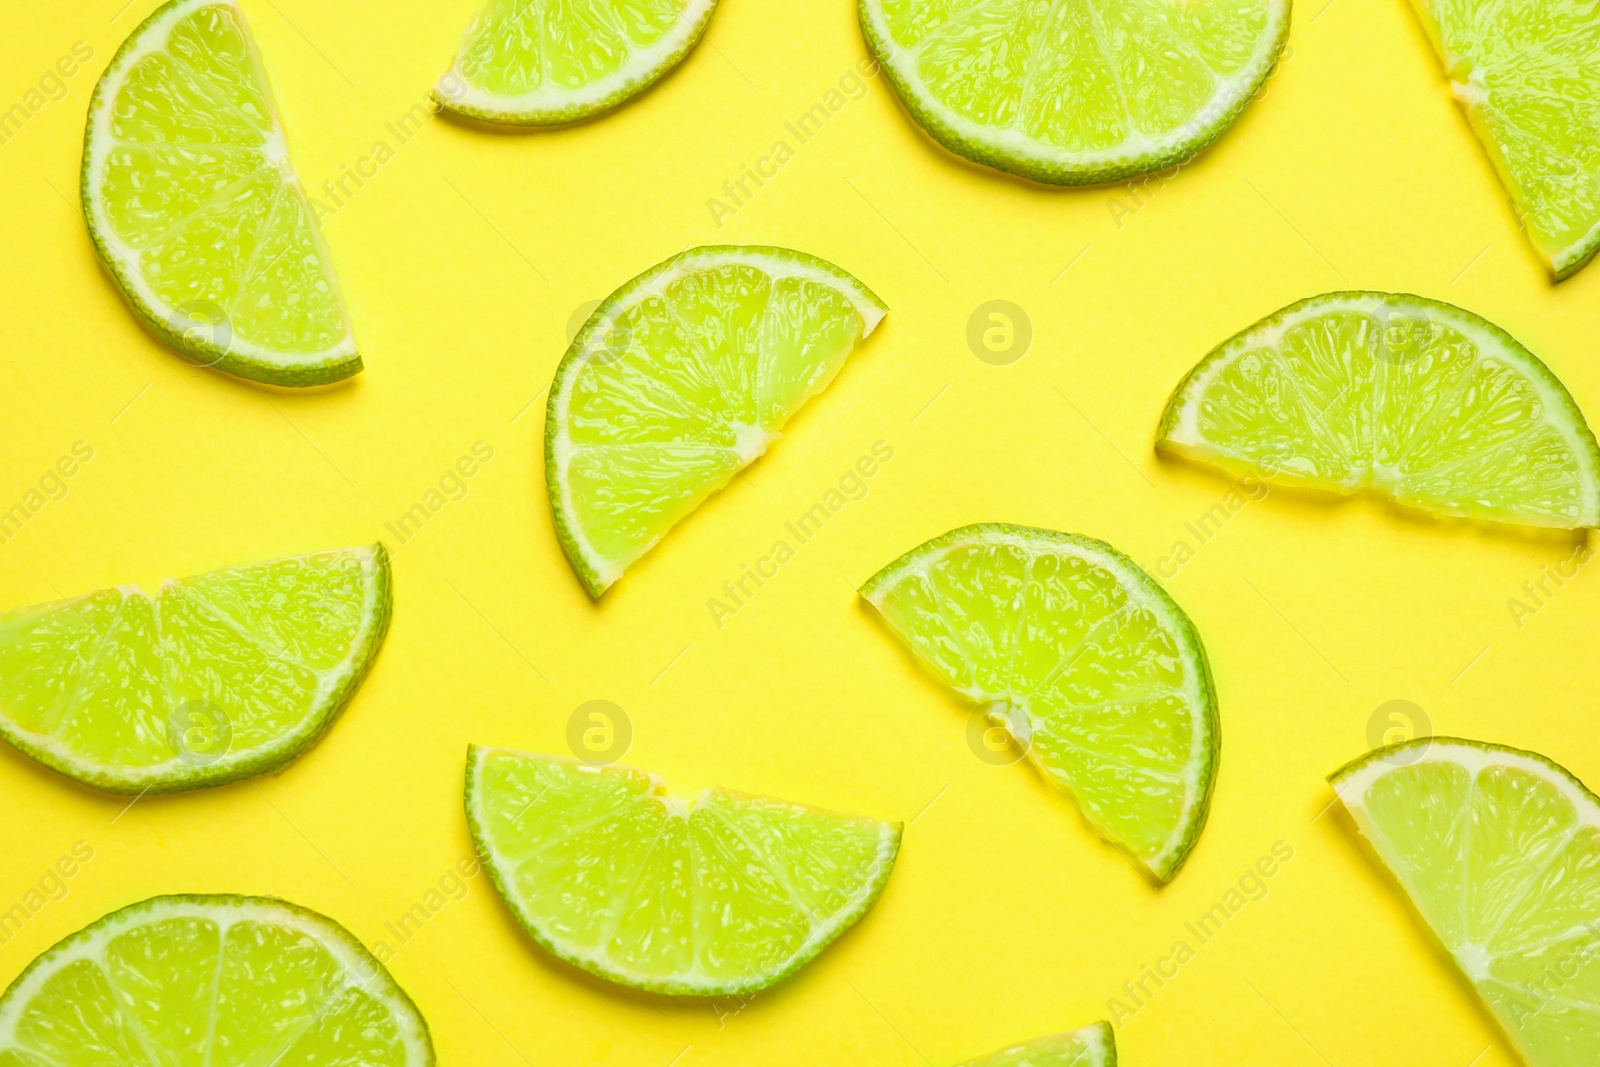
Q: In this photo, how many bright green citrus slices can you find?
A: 12